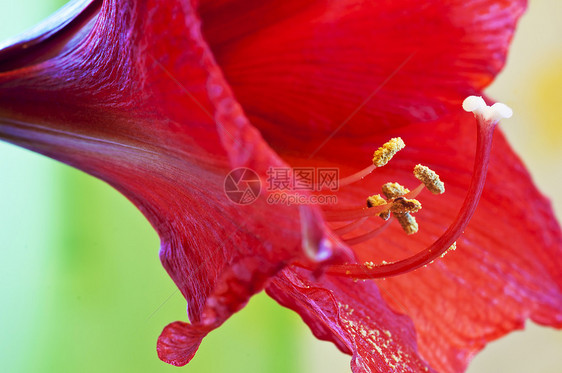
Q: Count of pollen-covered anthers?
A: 6